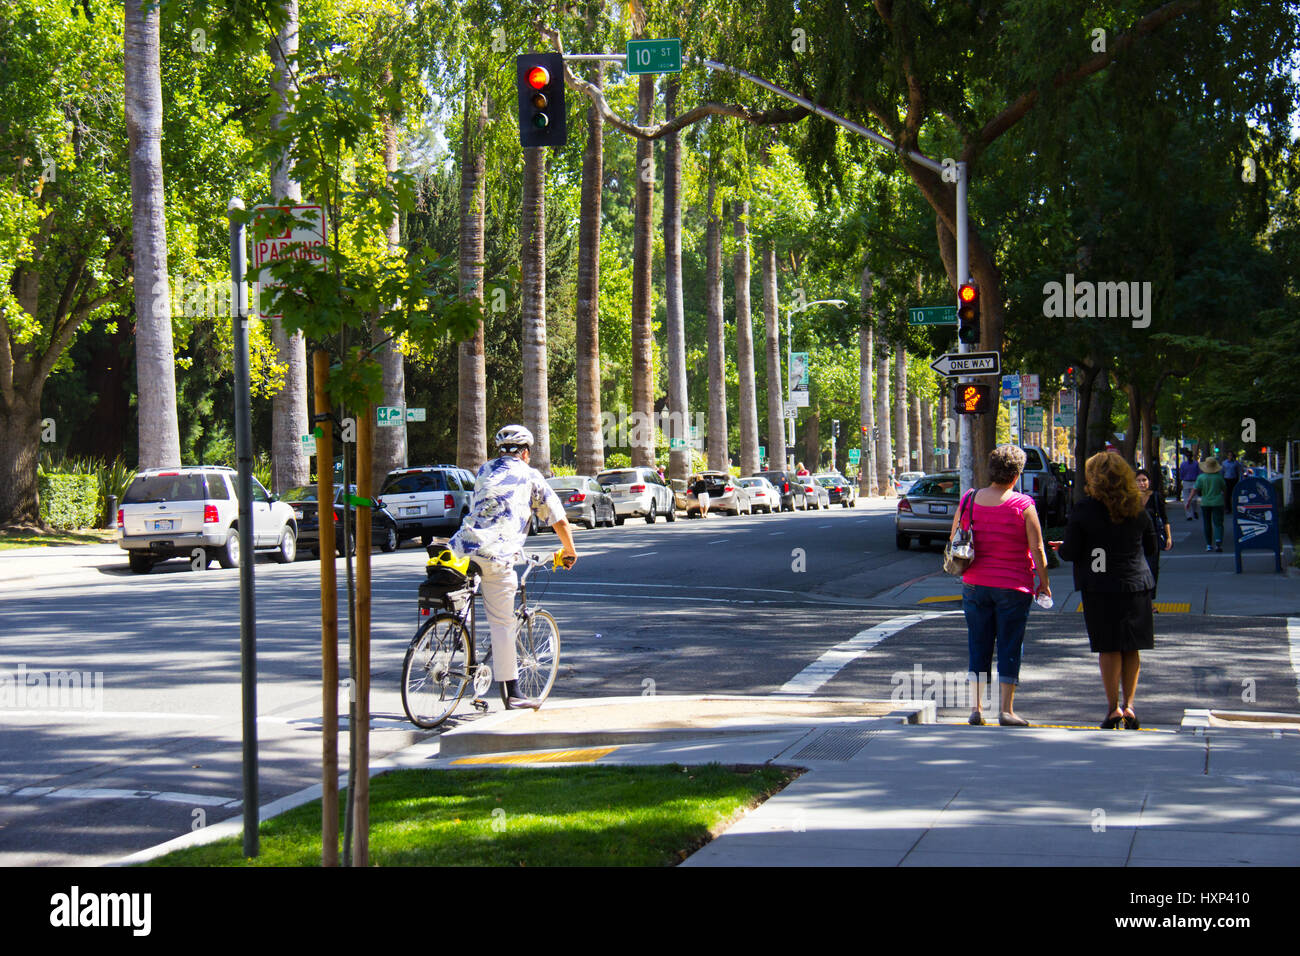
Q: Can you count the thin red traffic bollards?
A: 0